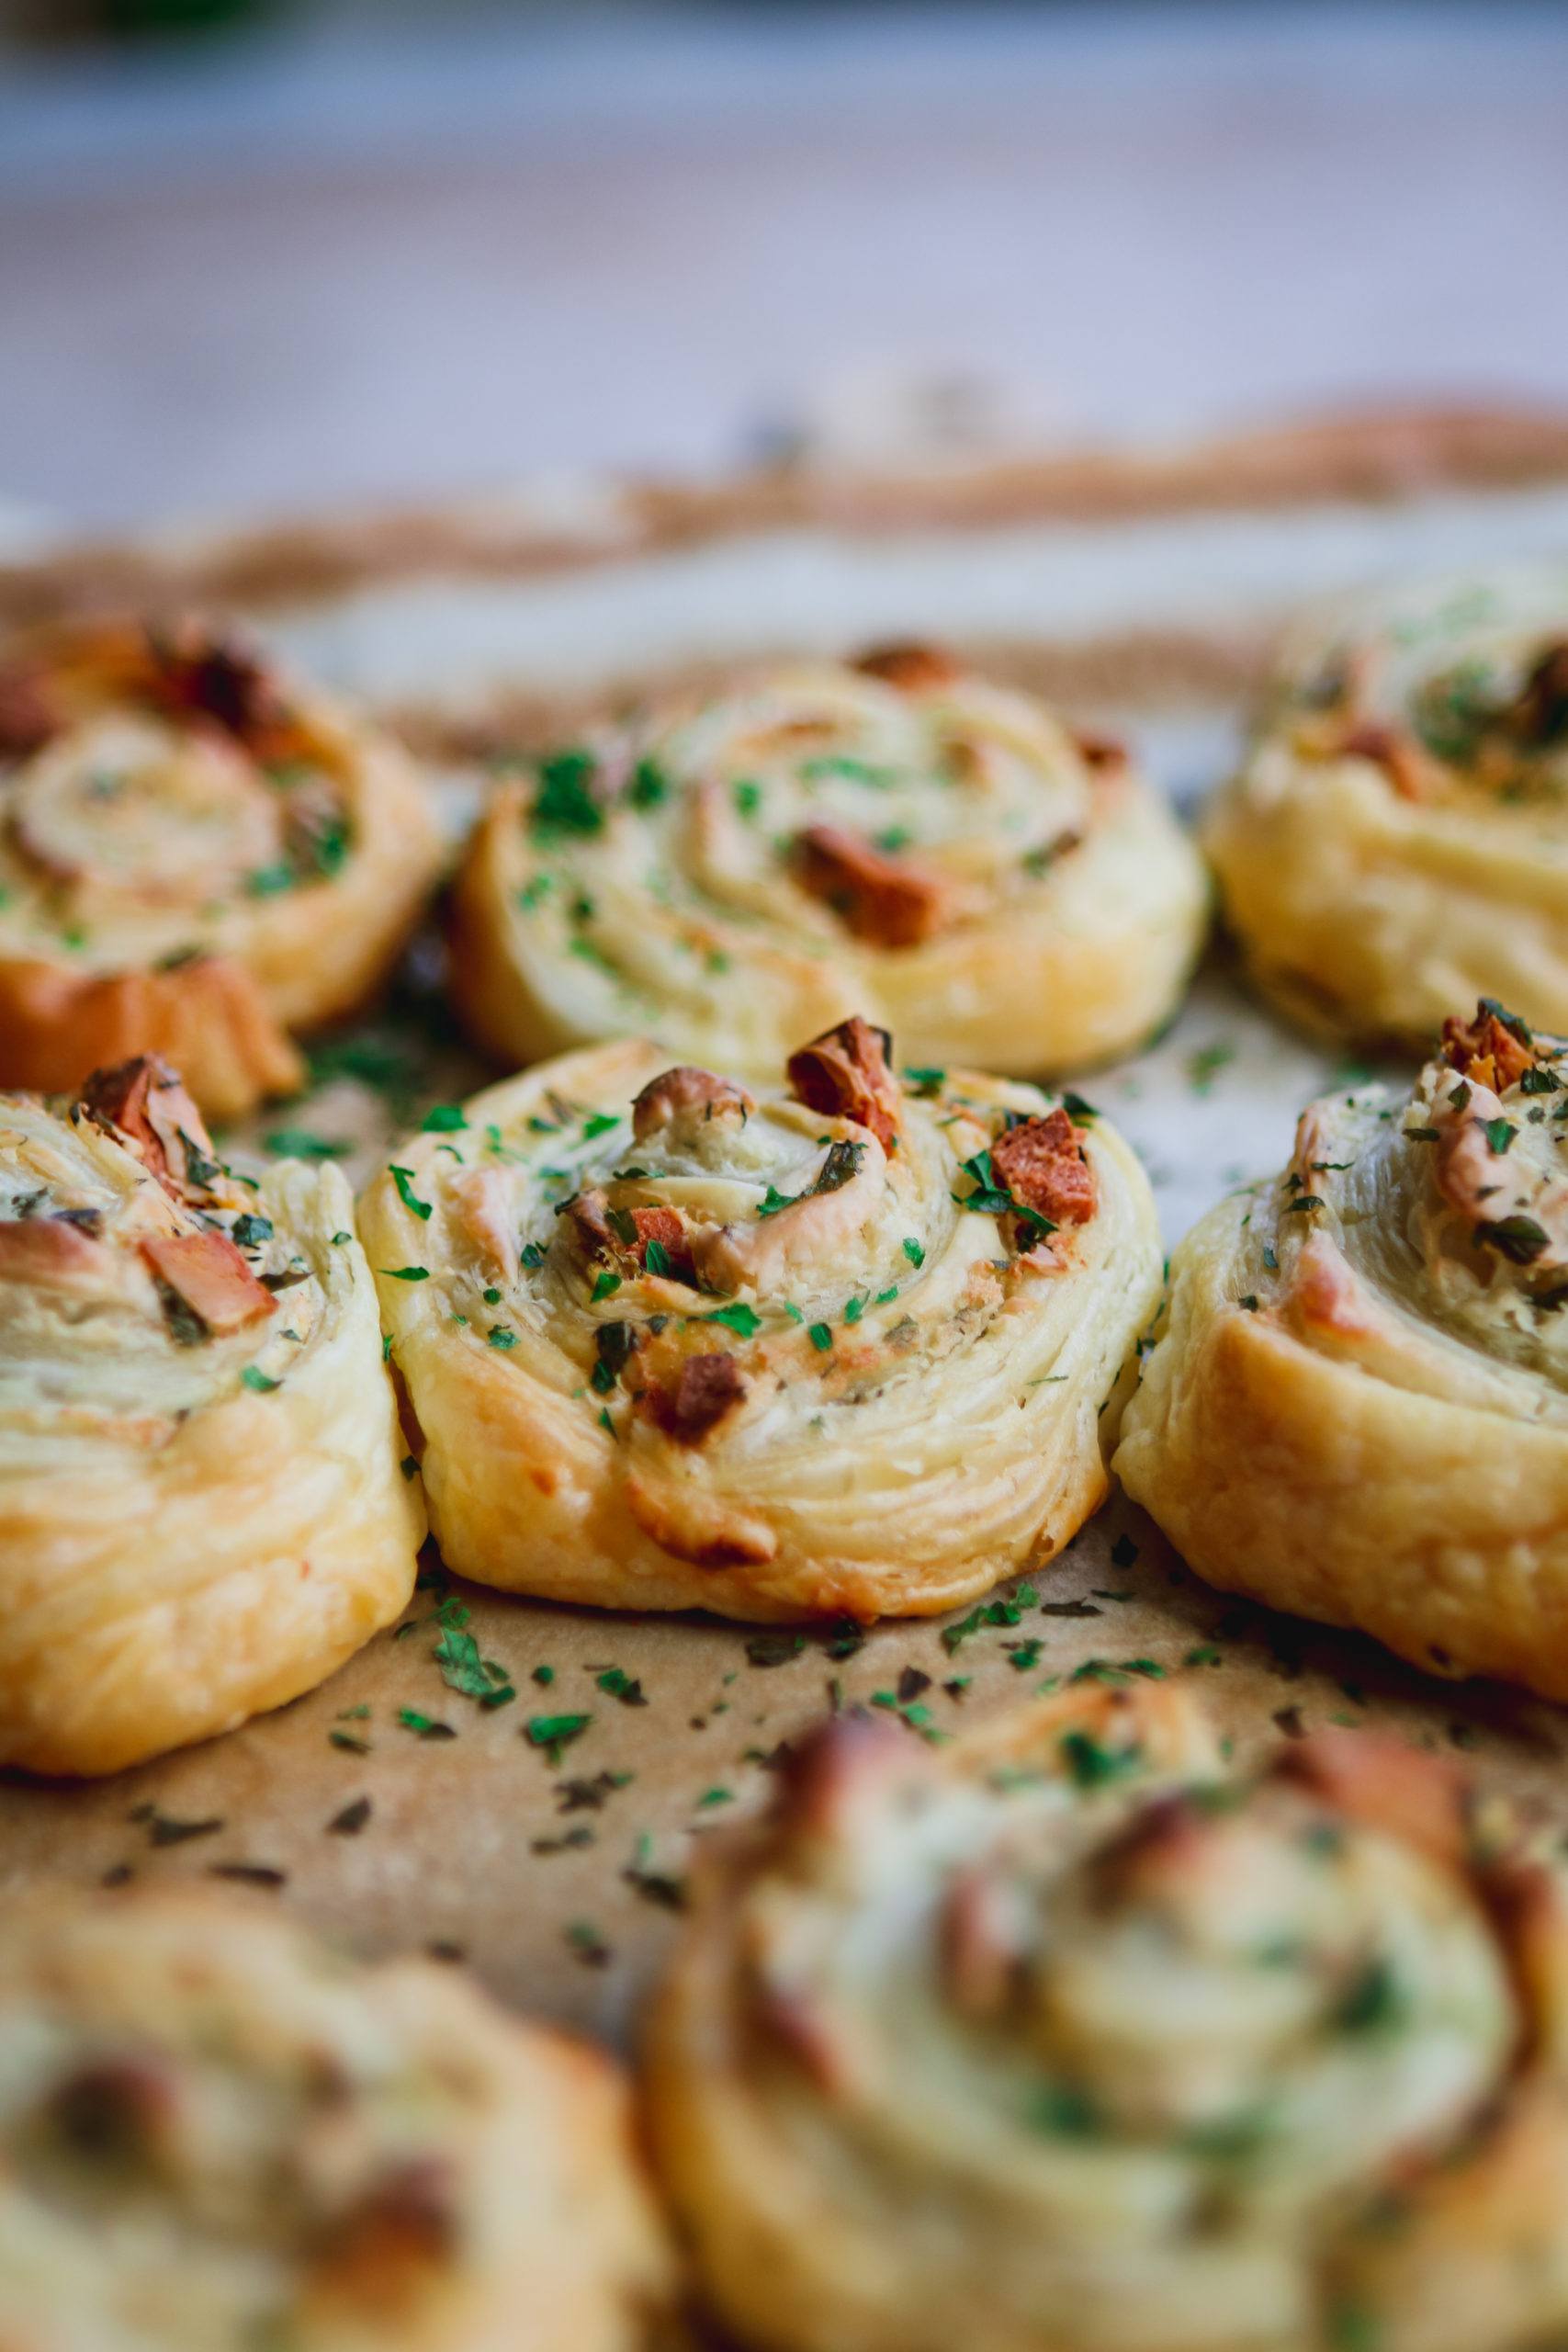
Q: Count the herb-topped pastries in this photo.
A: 8